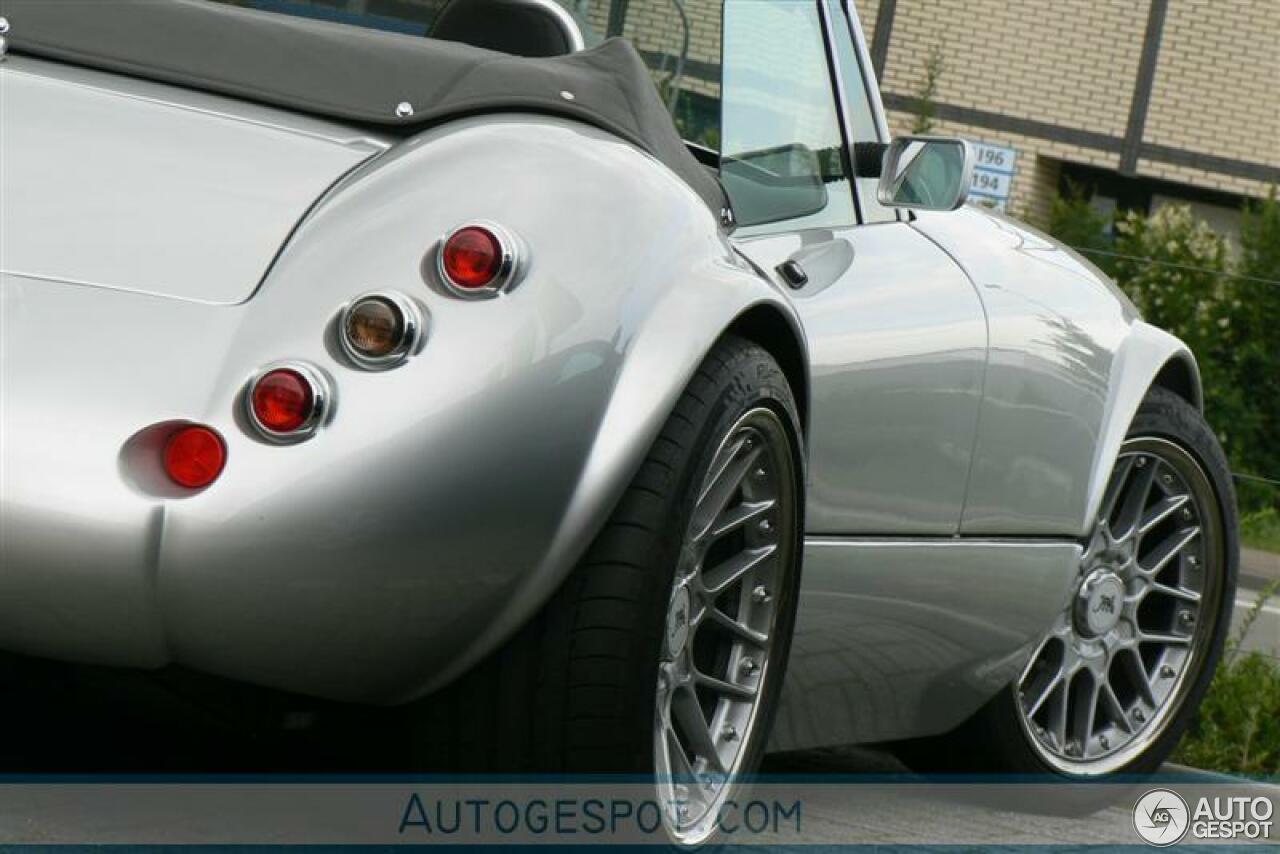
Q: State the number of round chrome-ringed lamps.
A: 3